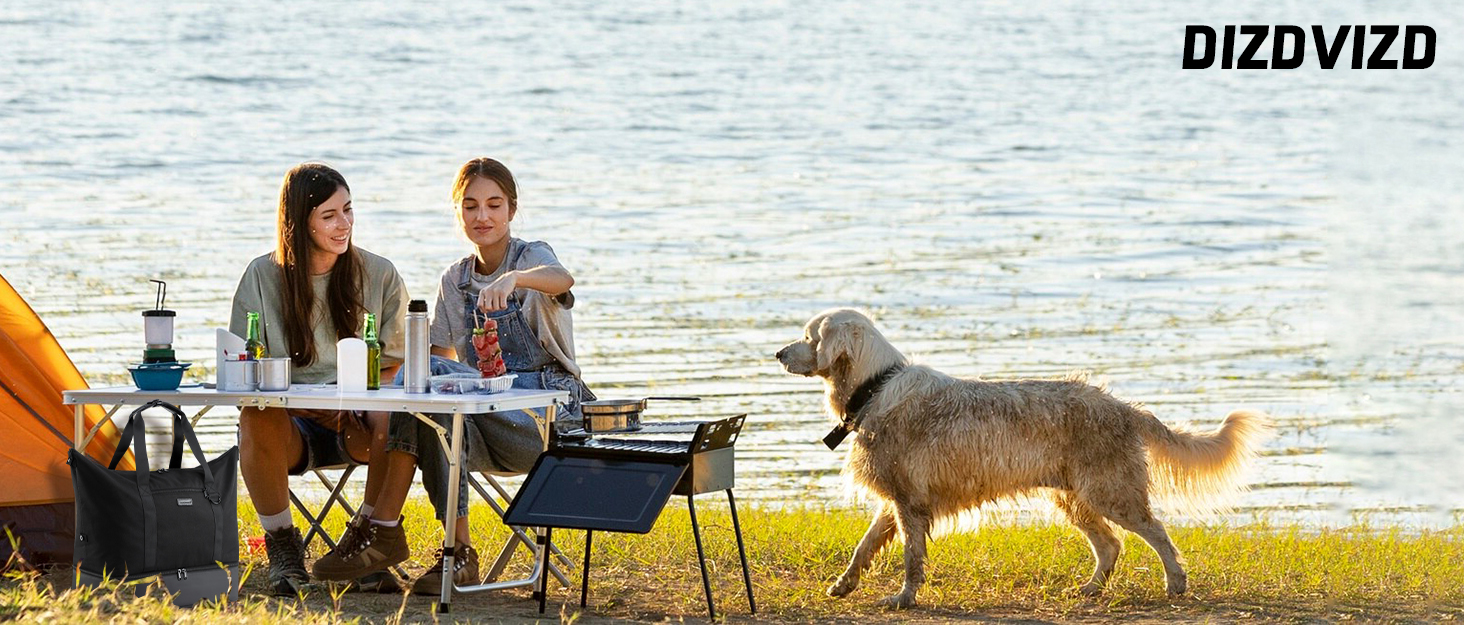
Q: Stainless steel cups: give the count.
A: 2